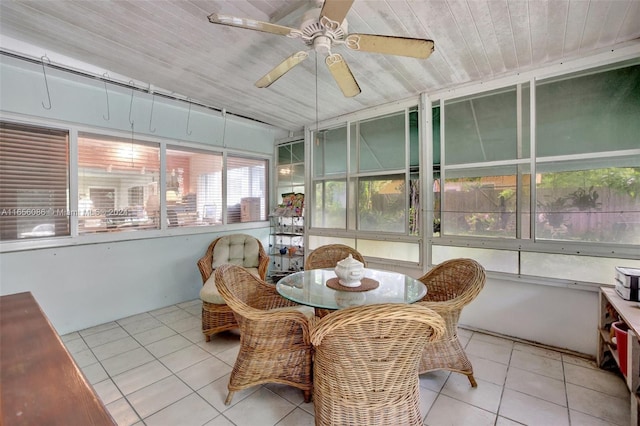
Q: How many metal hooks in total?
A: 6